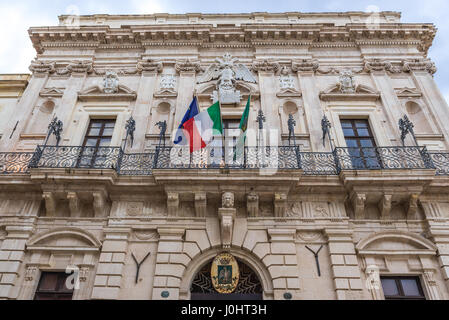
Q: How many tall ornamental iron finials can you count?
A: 7